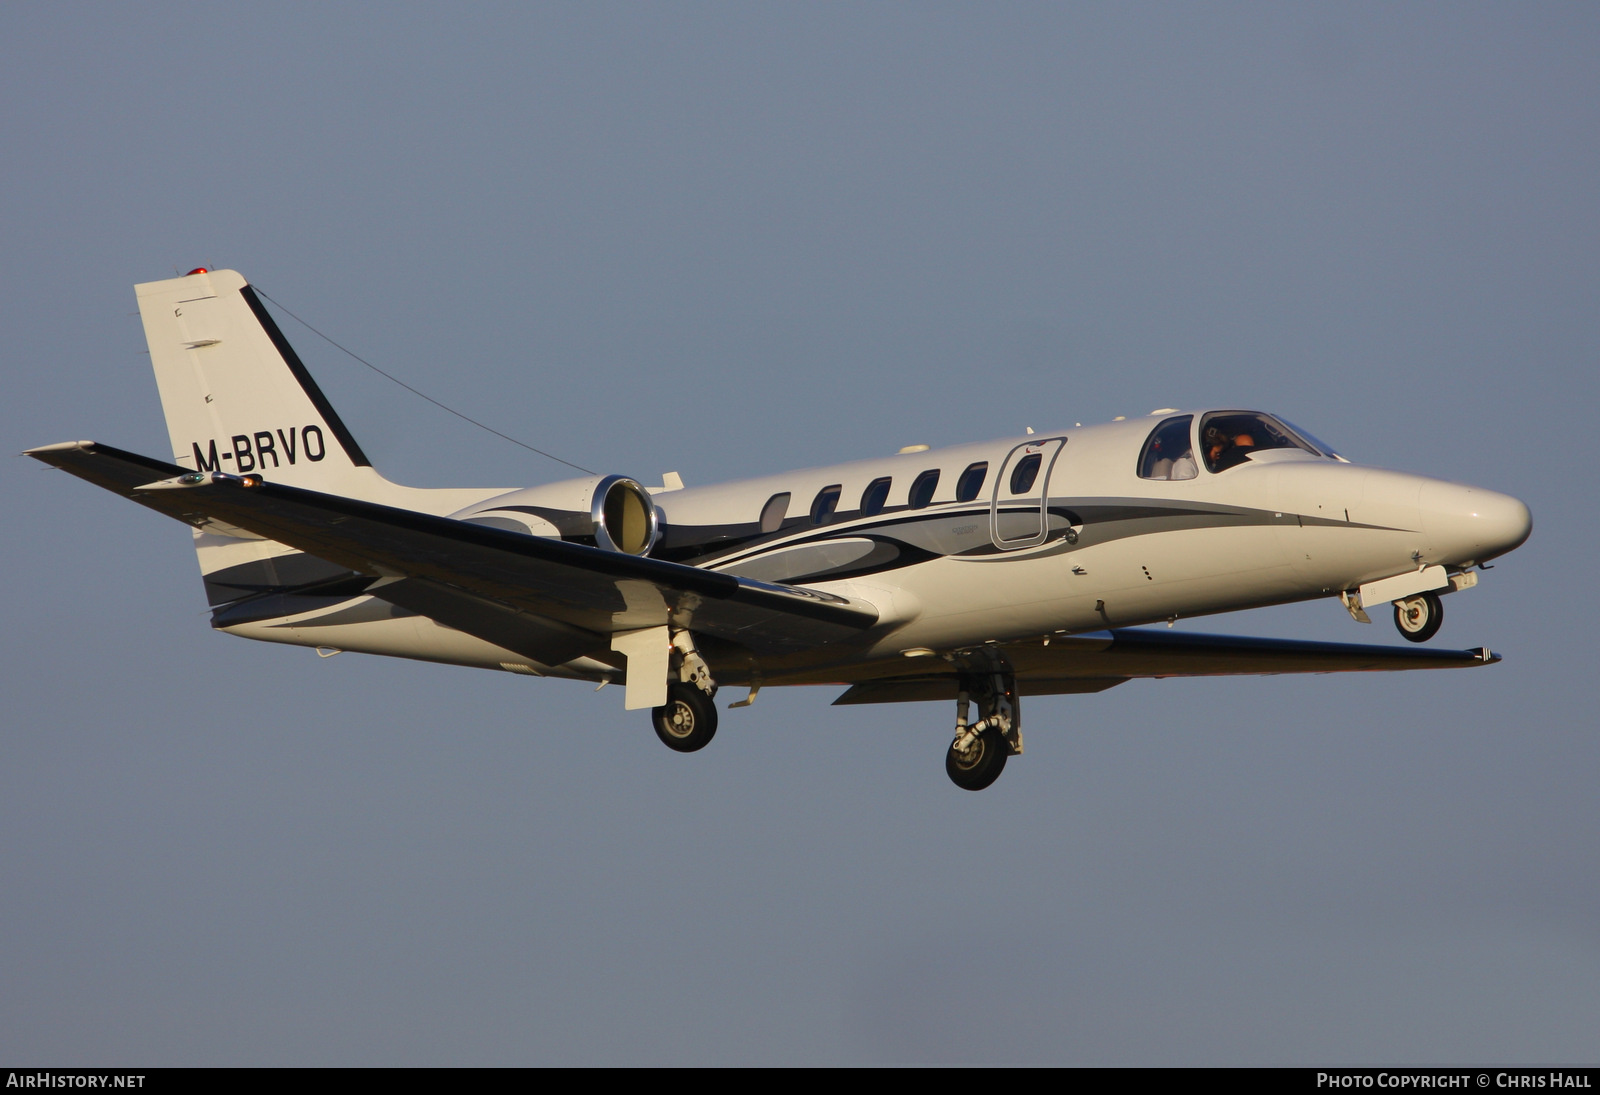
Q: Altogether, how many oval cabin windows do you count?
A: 6